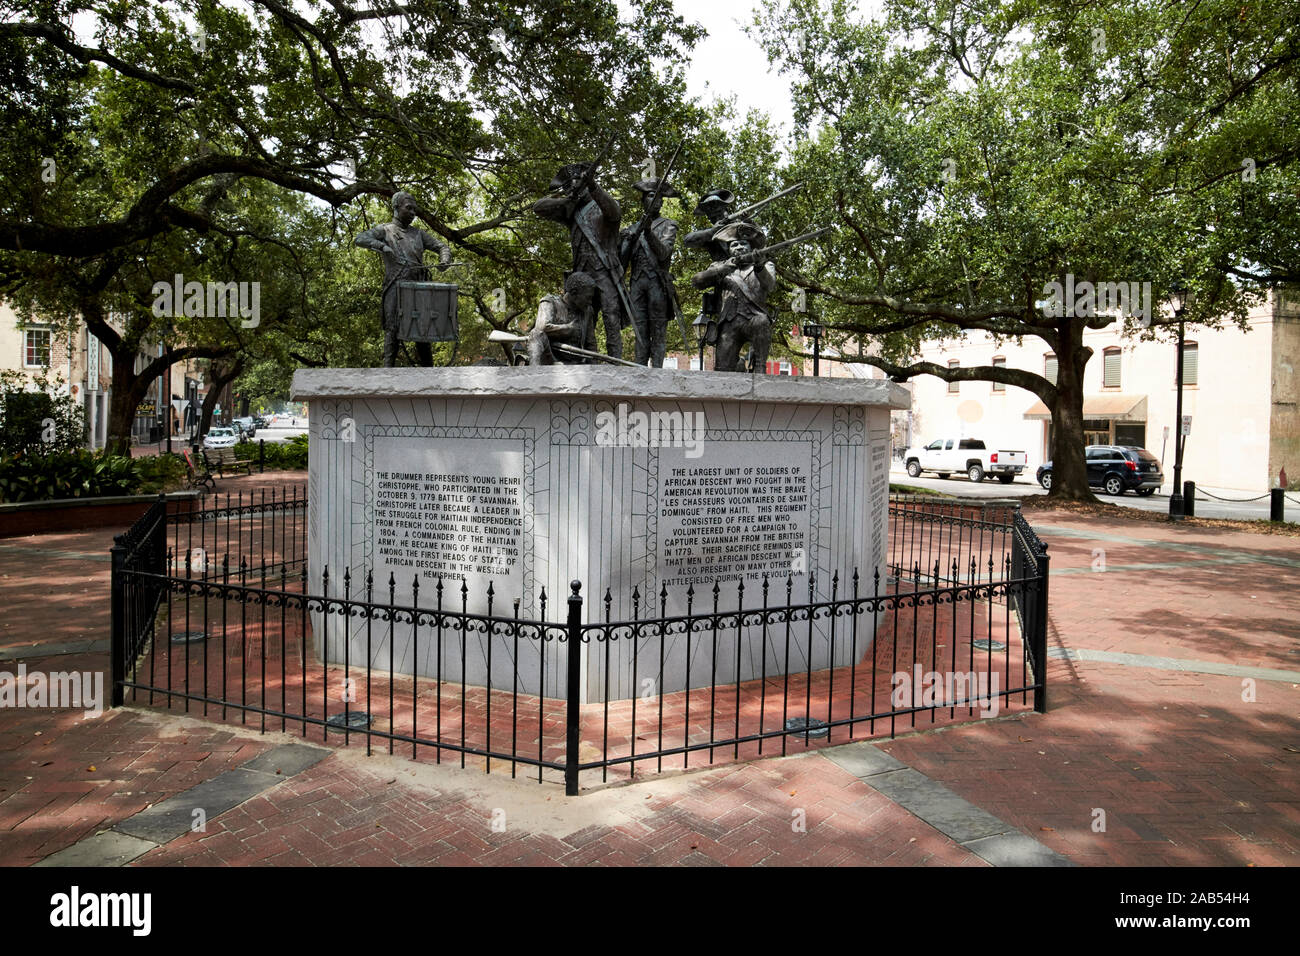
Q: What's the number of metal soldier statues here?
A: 6